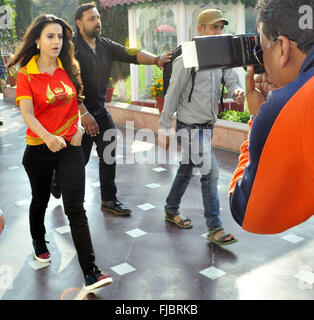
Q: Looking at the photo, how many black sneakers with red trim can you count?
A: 2